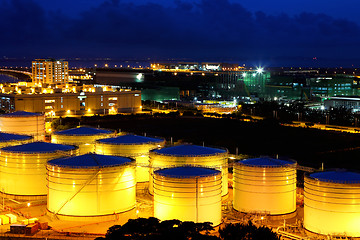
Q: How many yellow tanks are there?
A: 10